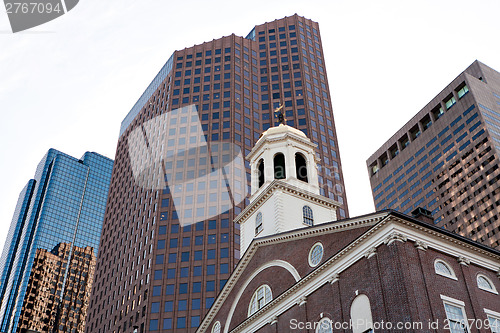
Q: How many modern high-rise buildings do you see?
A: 3